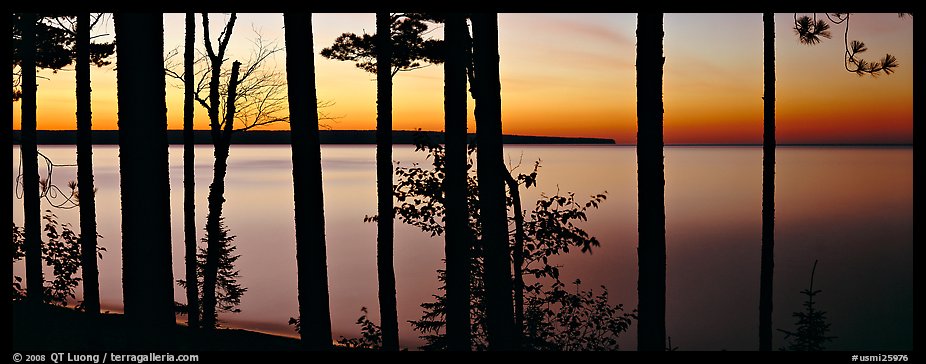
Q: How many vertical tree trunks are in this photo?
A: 11